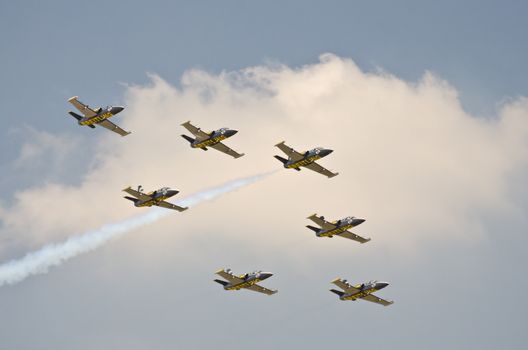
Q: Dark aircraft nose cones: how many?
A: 7